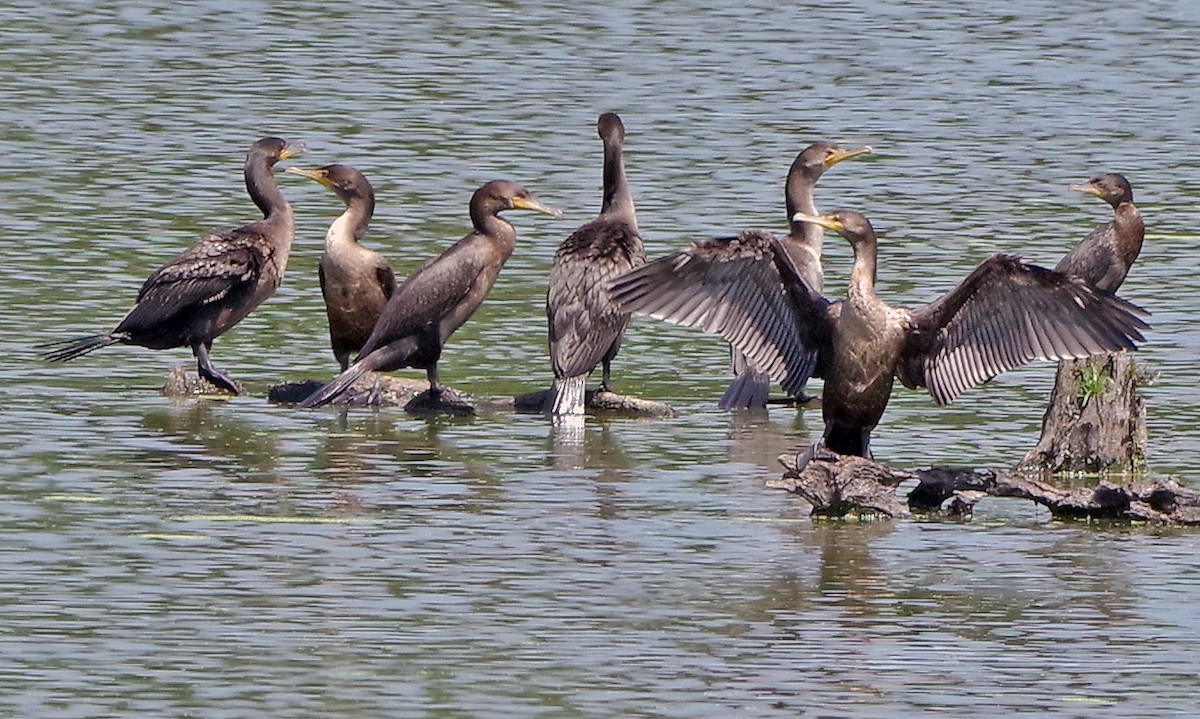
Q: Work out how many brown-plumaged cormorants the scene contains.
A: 7